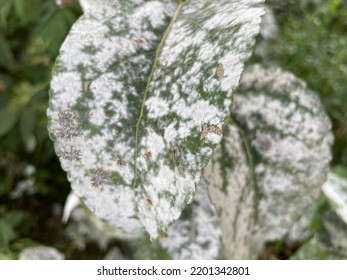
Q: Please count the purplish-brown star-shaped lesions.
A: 3